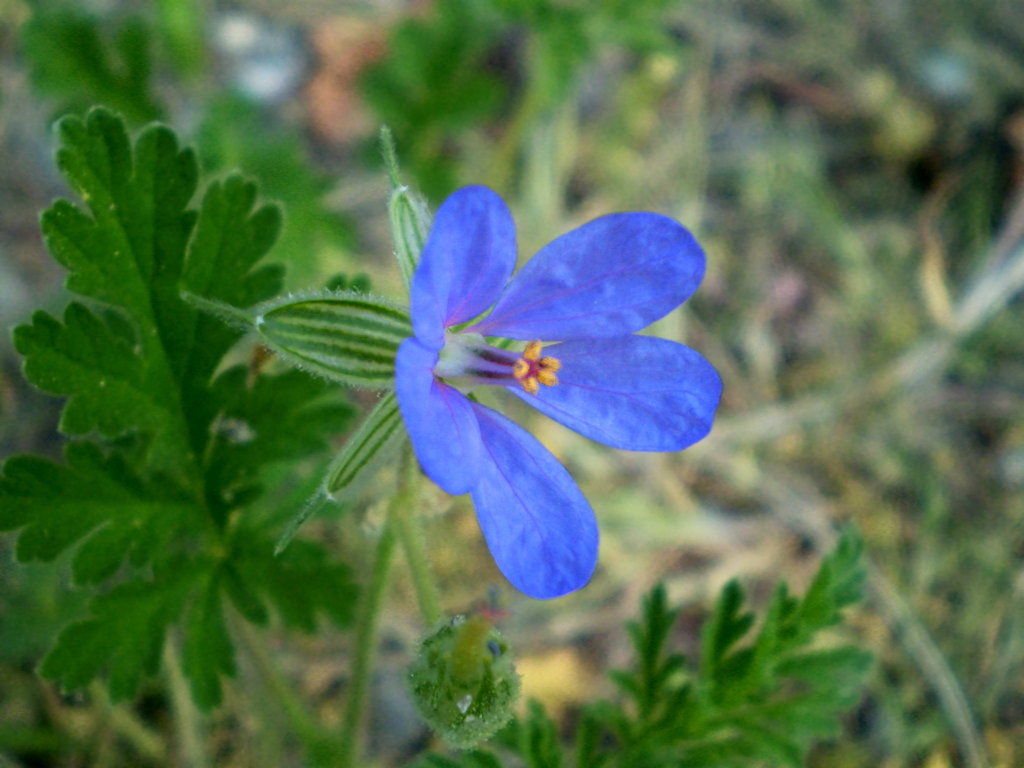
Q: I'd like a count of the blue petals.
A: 5